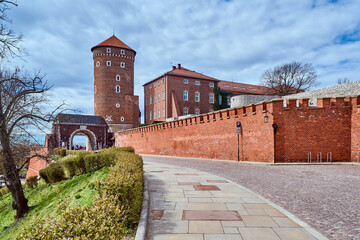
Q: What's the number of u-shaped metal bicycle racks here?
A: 3